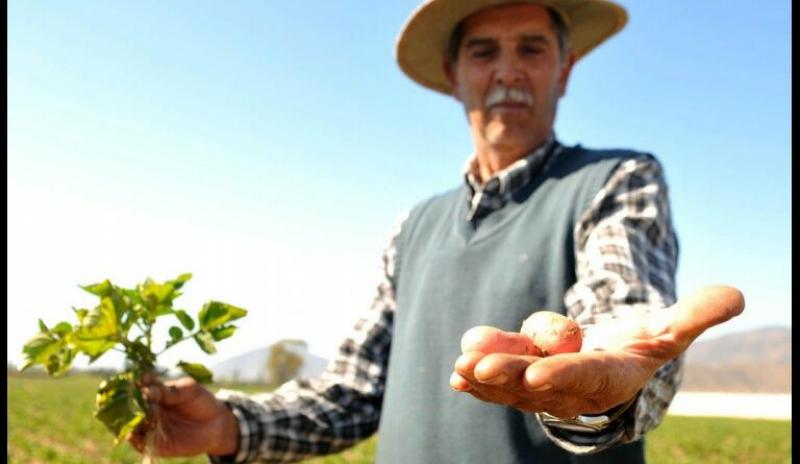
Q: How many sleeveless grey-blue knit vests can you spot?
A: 1